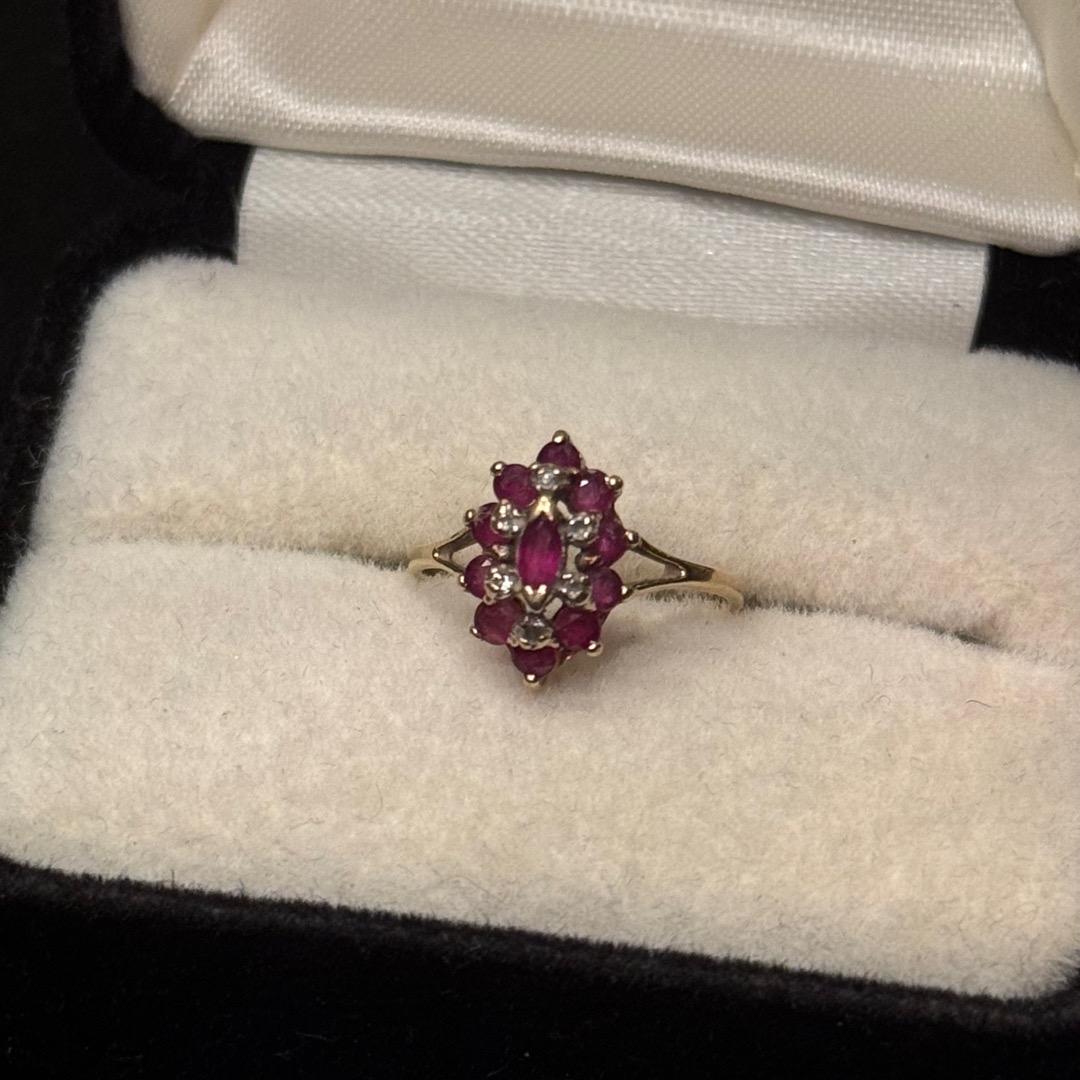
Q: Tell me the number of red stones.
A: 11